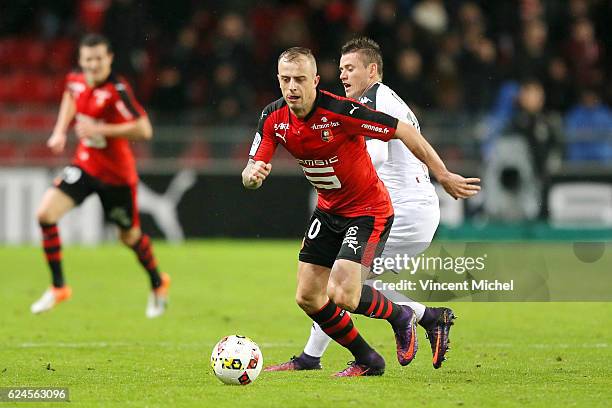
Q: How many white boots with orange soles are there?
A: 2